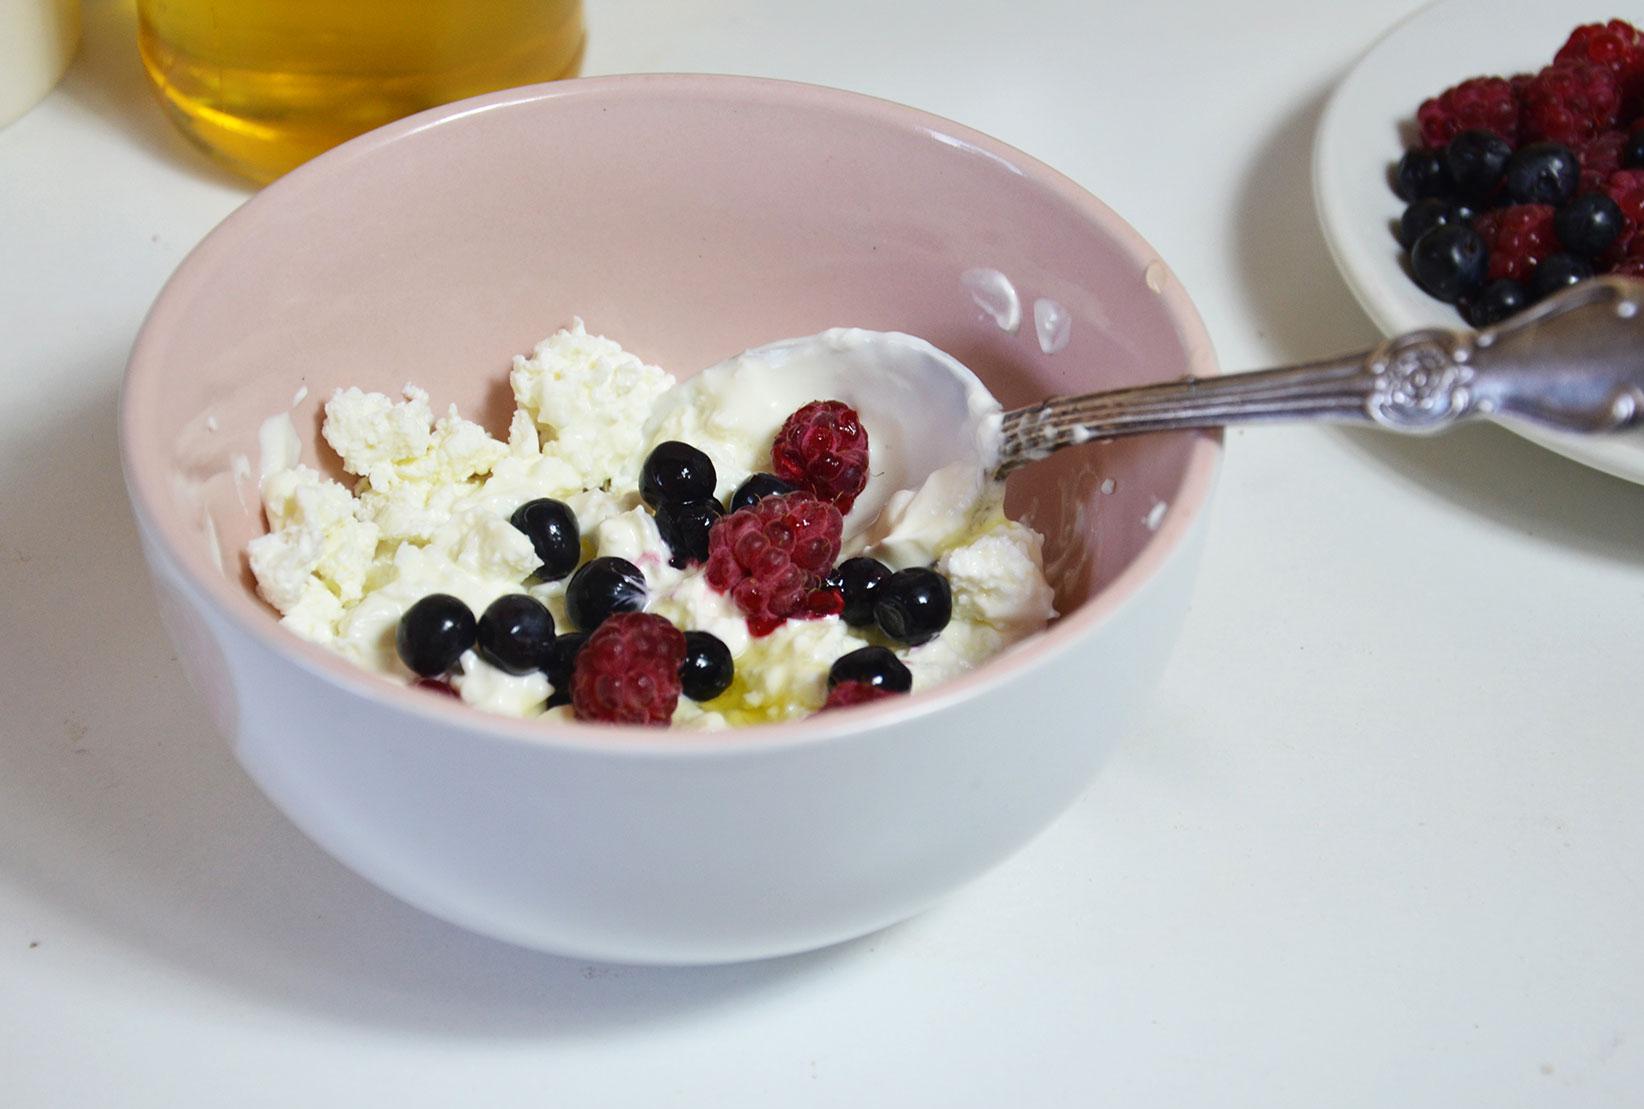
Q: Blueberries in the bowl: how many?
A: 12